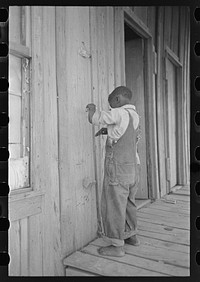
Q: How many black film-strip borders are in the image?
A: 2